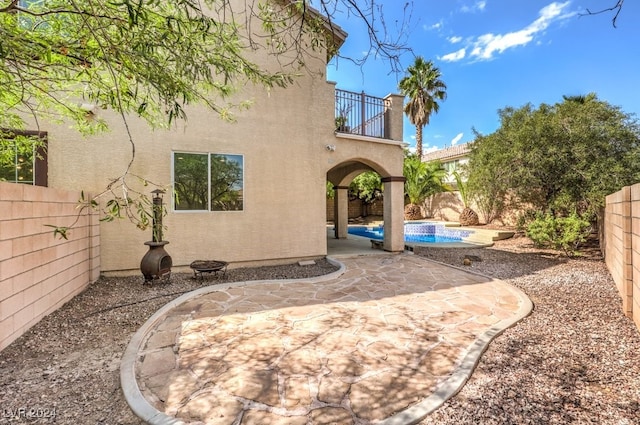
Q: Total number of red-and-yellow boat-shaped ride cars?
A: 0